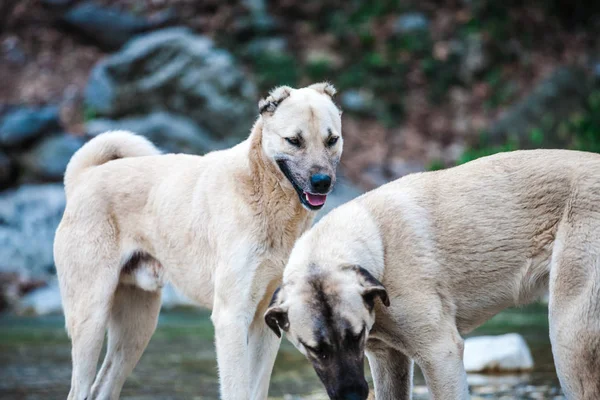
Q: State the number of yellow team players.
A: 0